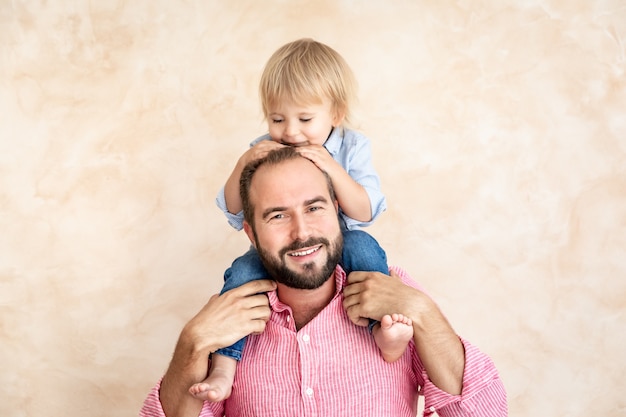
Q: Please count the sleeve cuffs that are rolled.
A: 4